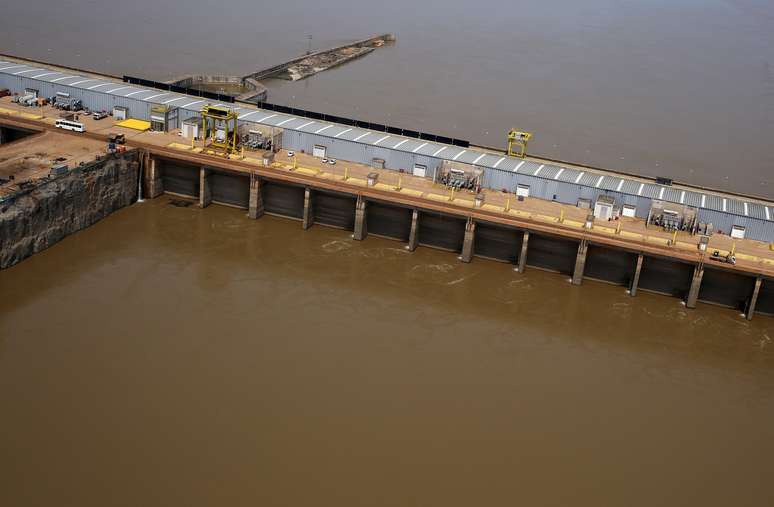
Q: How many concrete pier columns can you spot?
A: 12